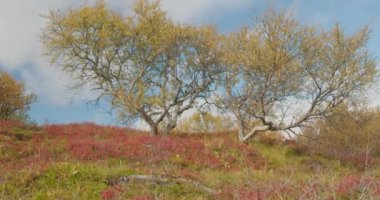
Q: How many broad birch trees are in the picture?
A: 2